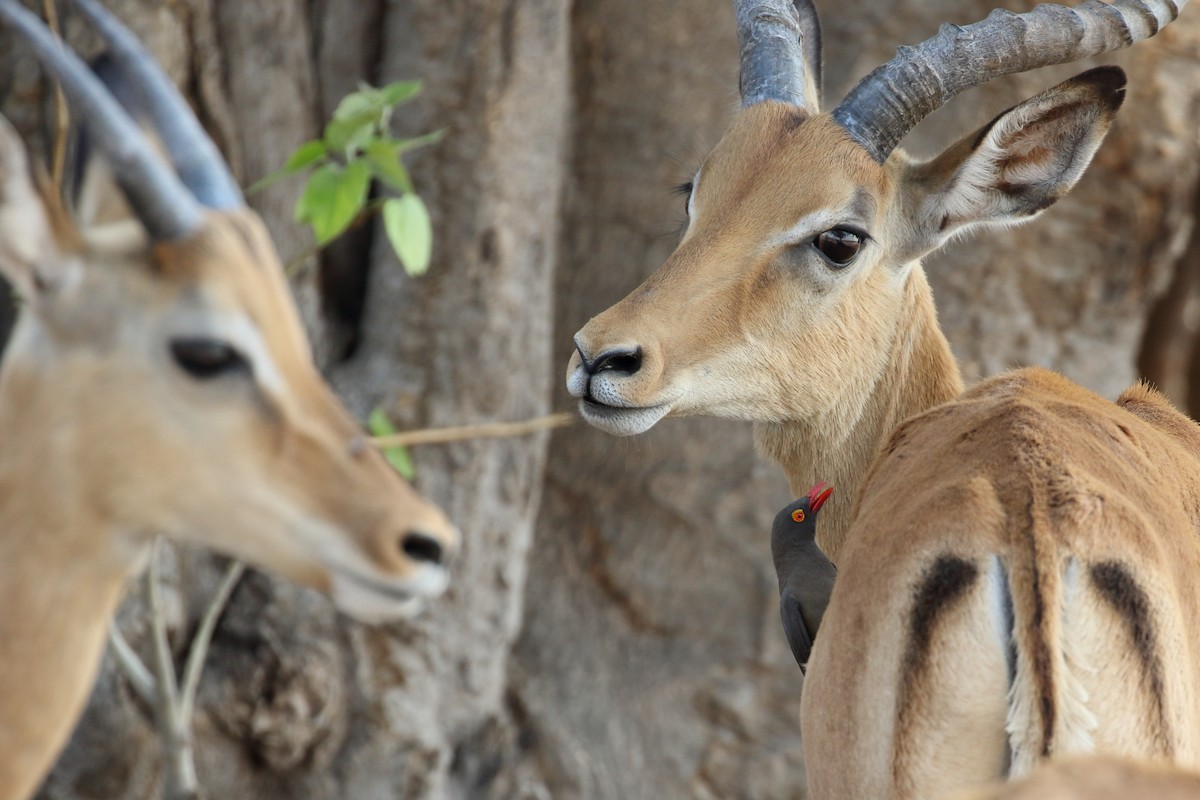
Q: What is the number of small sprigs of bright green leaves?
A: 2